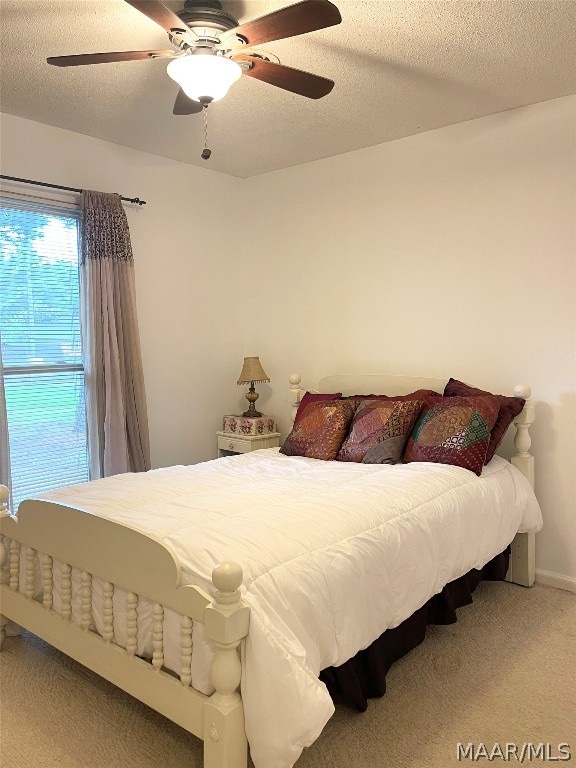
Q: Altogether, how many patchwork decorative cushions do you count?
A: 3